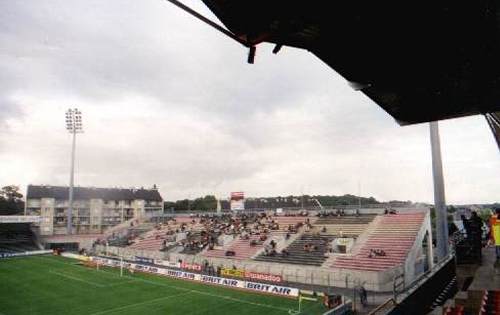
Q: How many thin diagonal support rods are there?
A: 1